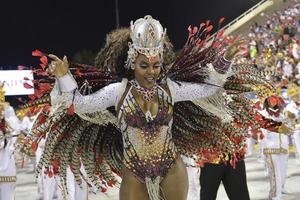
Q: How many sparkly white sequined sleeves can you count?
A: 2